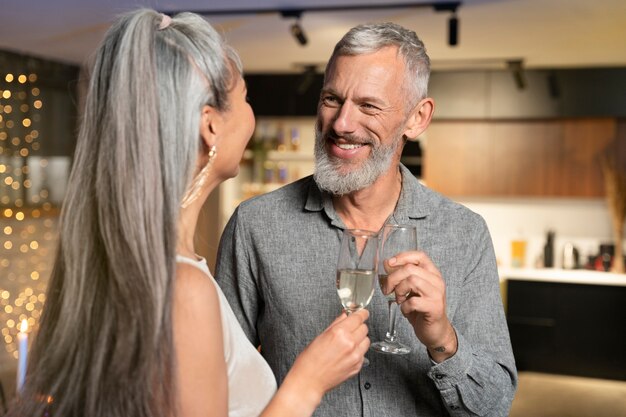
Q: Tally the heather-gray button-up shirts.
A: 1